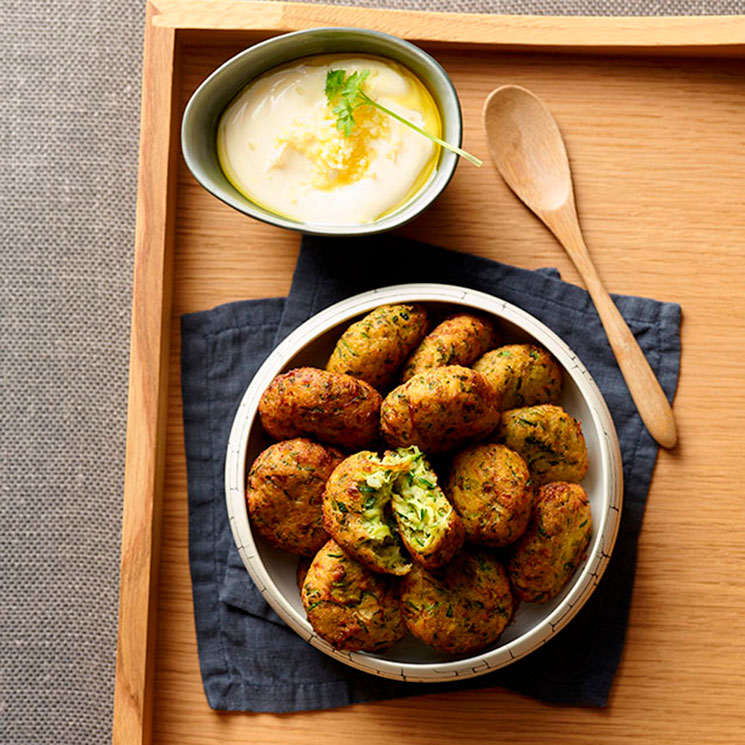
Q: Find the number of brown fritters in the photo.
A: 12